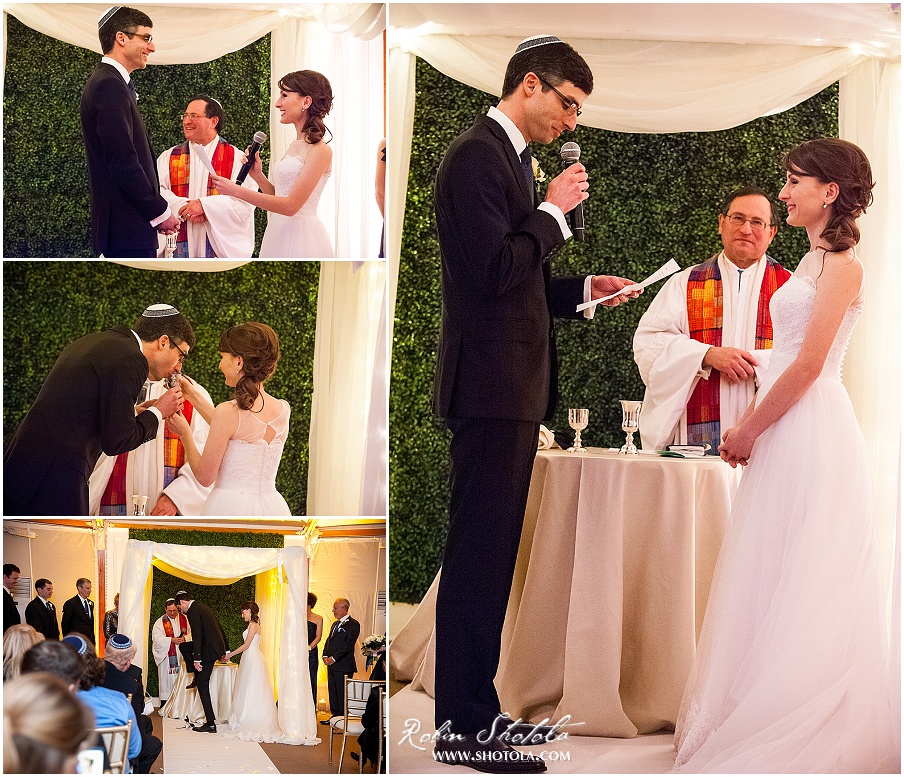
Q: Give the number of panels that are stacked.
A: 3